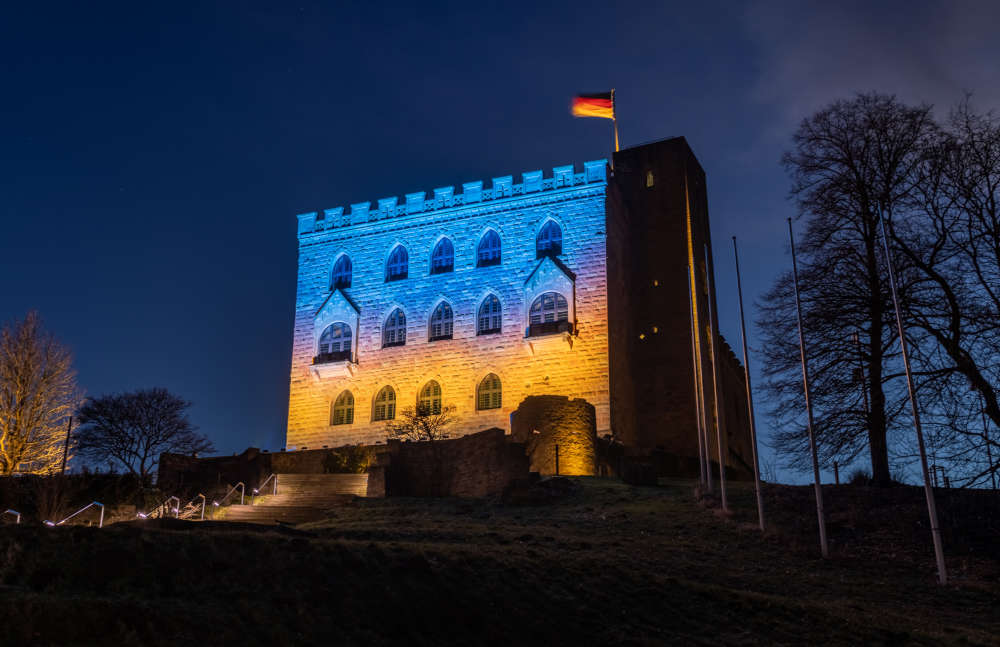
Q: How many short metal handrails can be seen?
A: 6